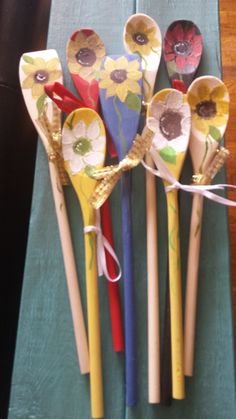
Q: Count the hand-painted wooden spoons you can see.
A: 8